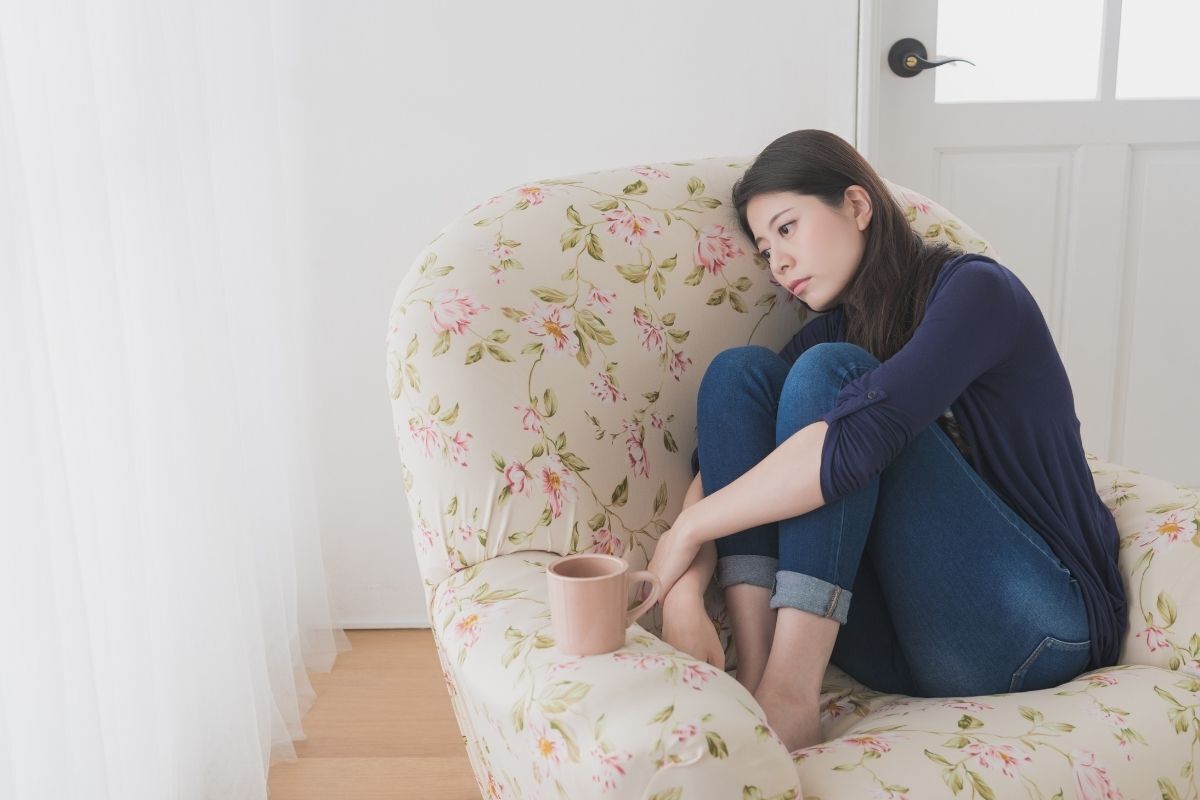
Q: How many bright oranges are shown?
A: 0